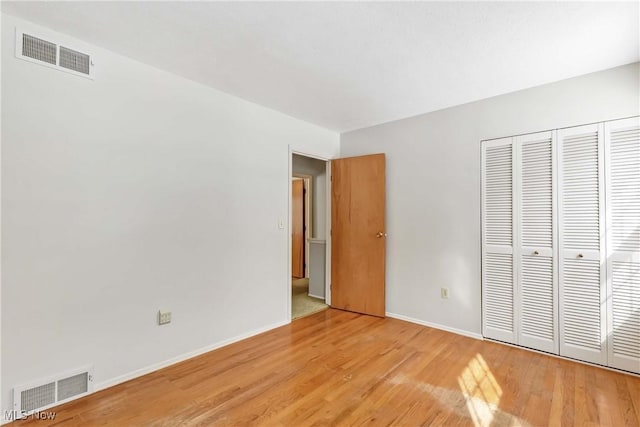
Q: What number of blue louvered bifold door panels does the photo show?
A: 0